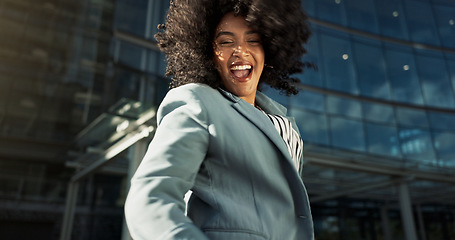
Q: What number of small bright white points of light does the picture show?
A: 5